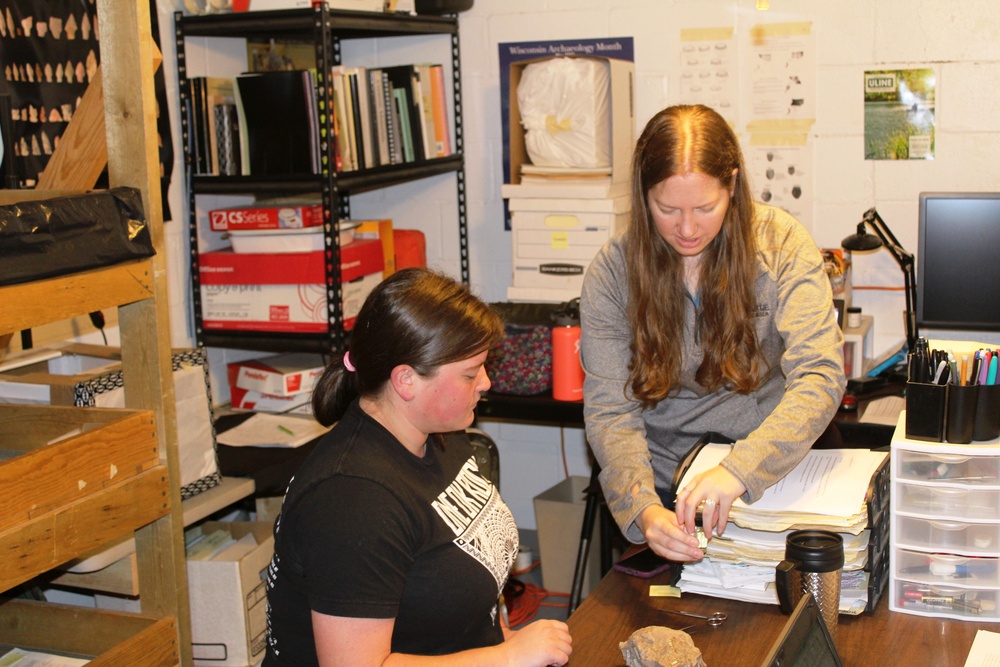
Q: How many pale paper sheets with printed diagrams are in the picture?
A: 3